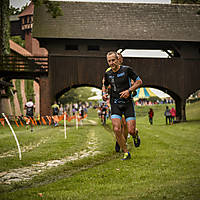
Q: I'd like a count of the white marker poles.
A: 3